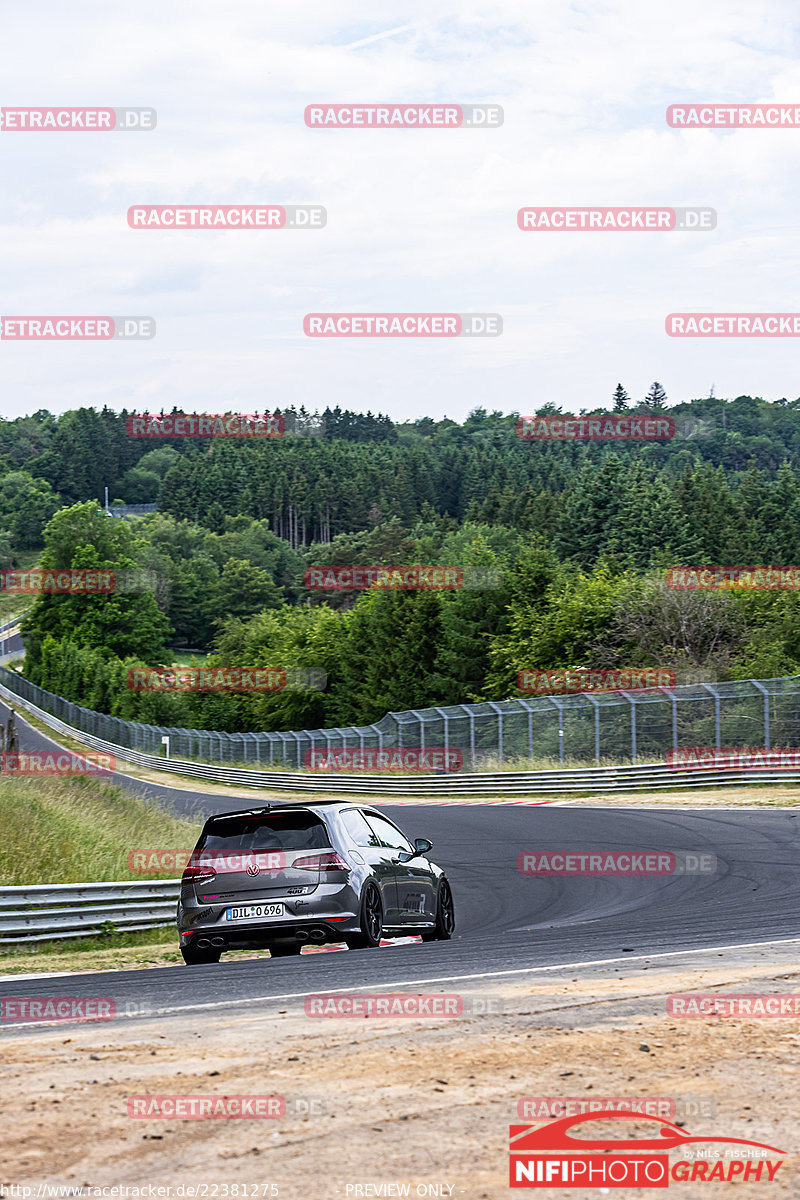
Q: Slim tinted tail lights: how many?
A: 2